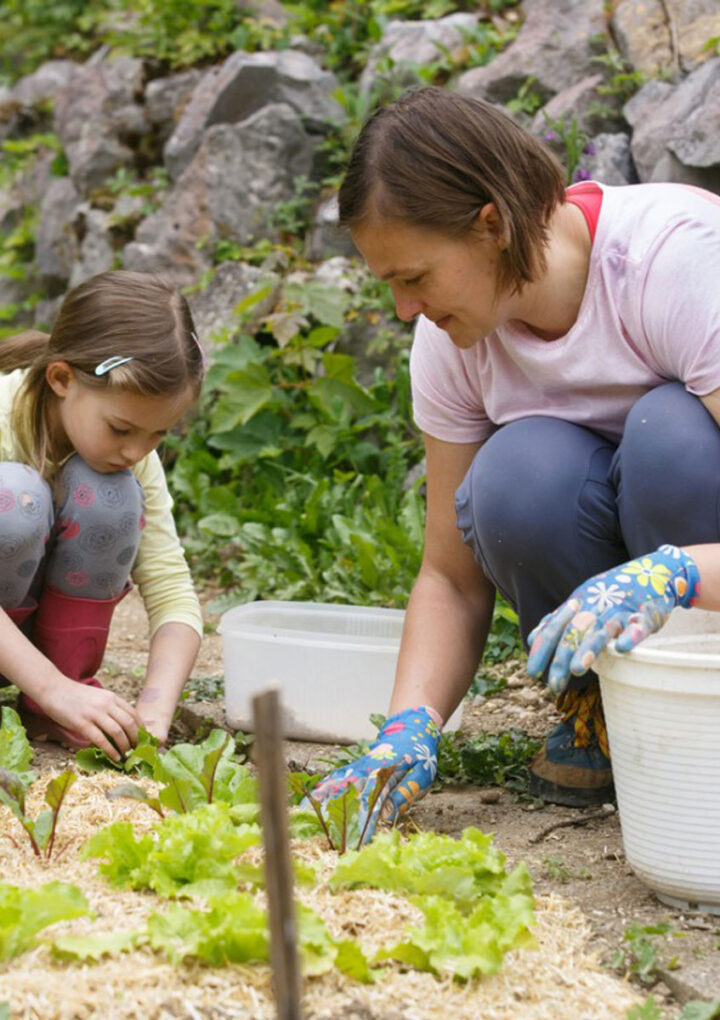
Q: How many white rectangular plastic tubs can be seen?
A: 1